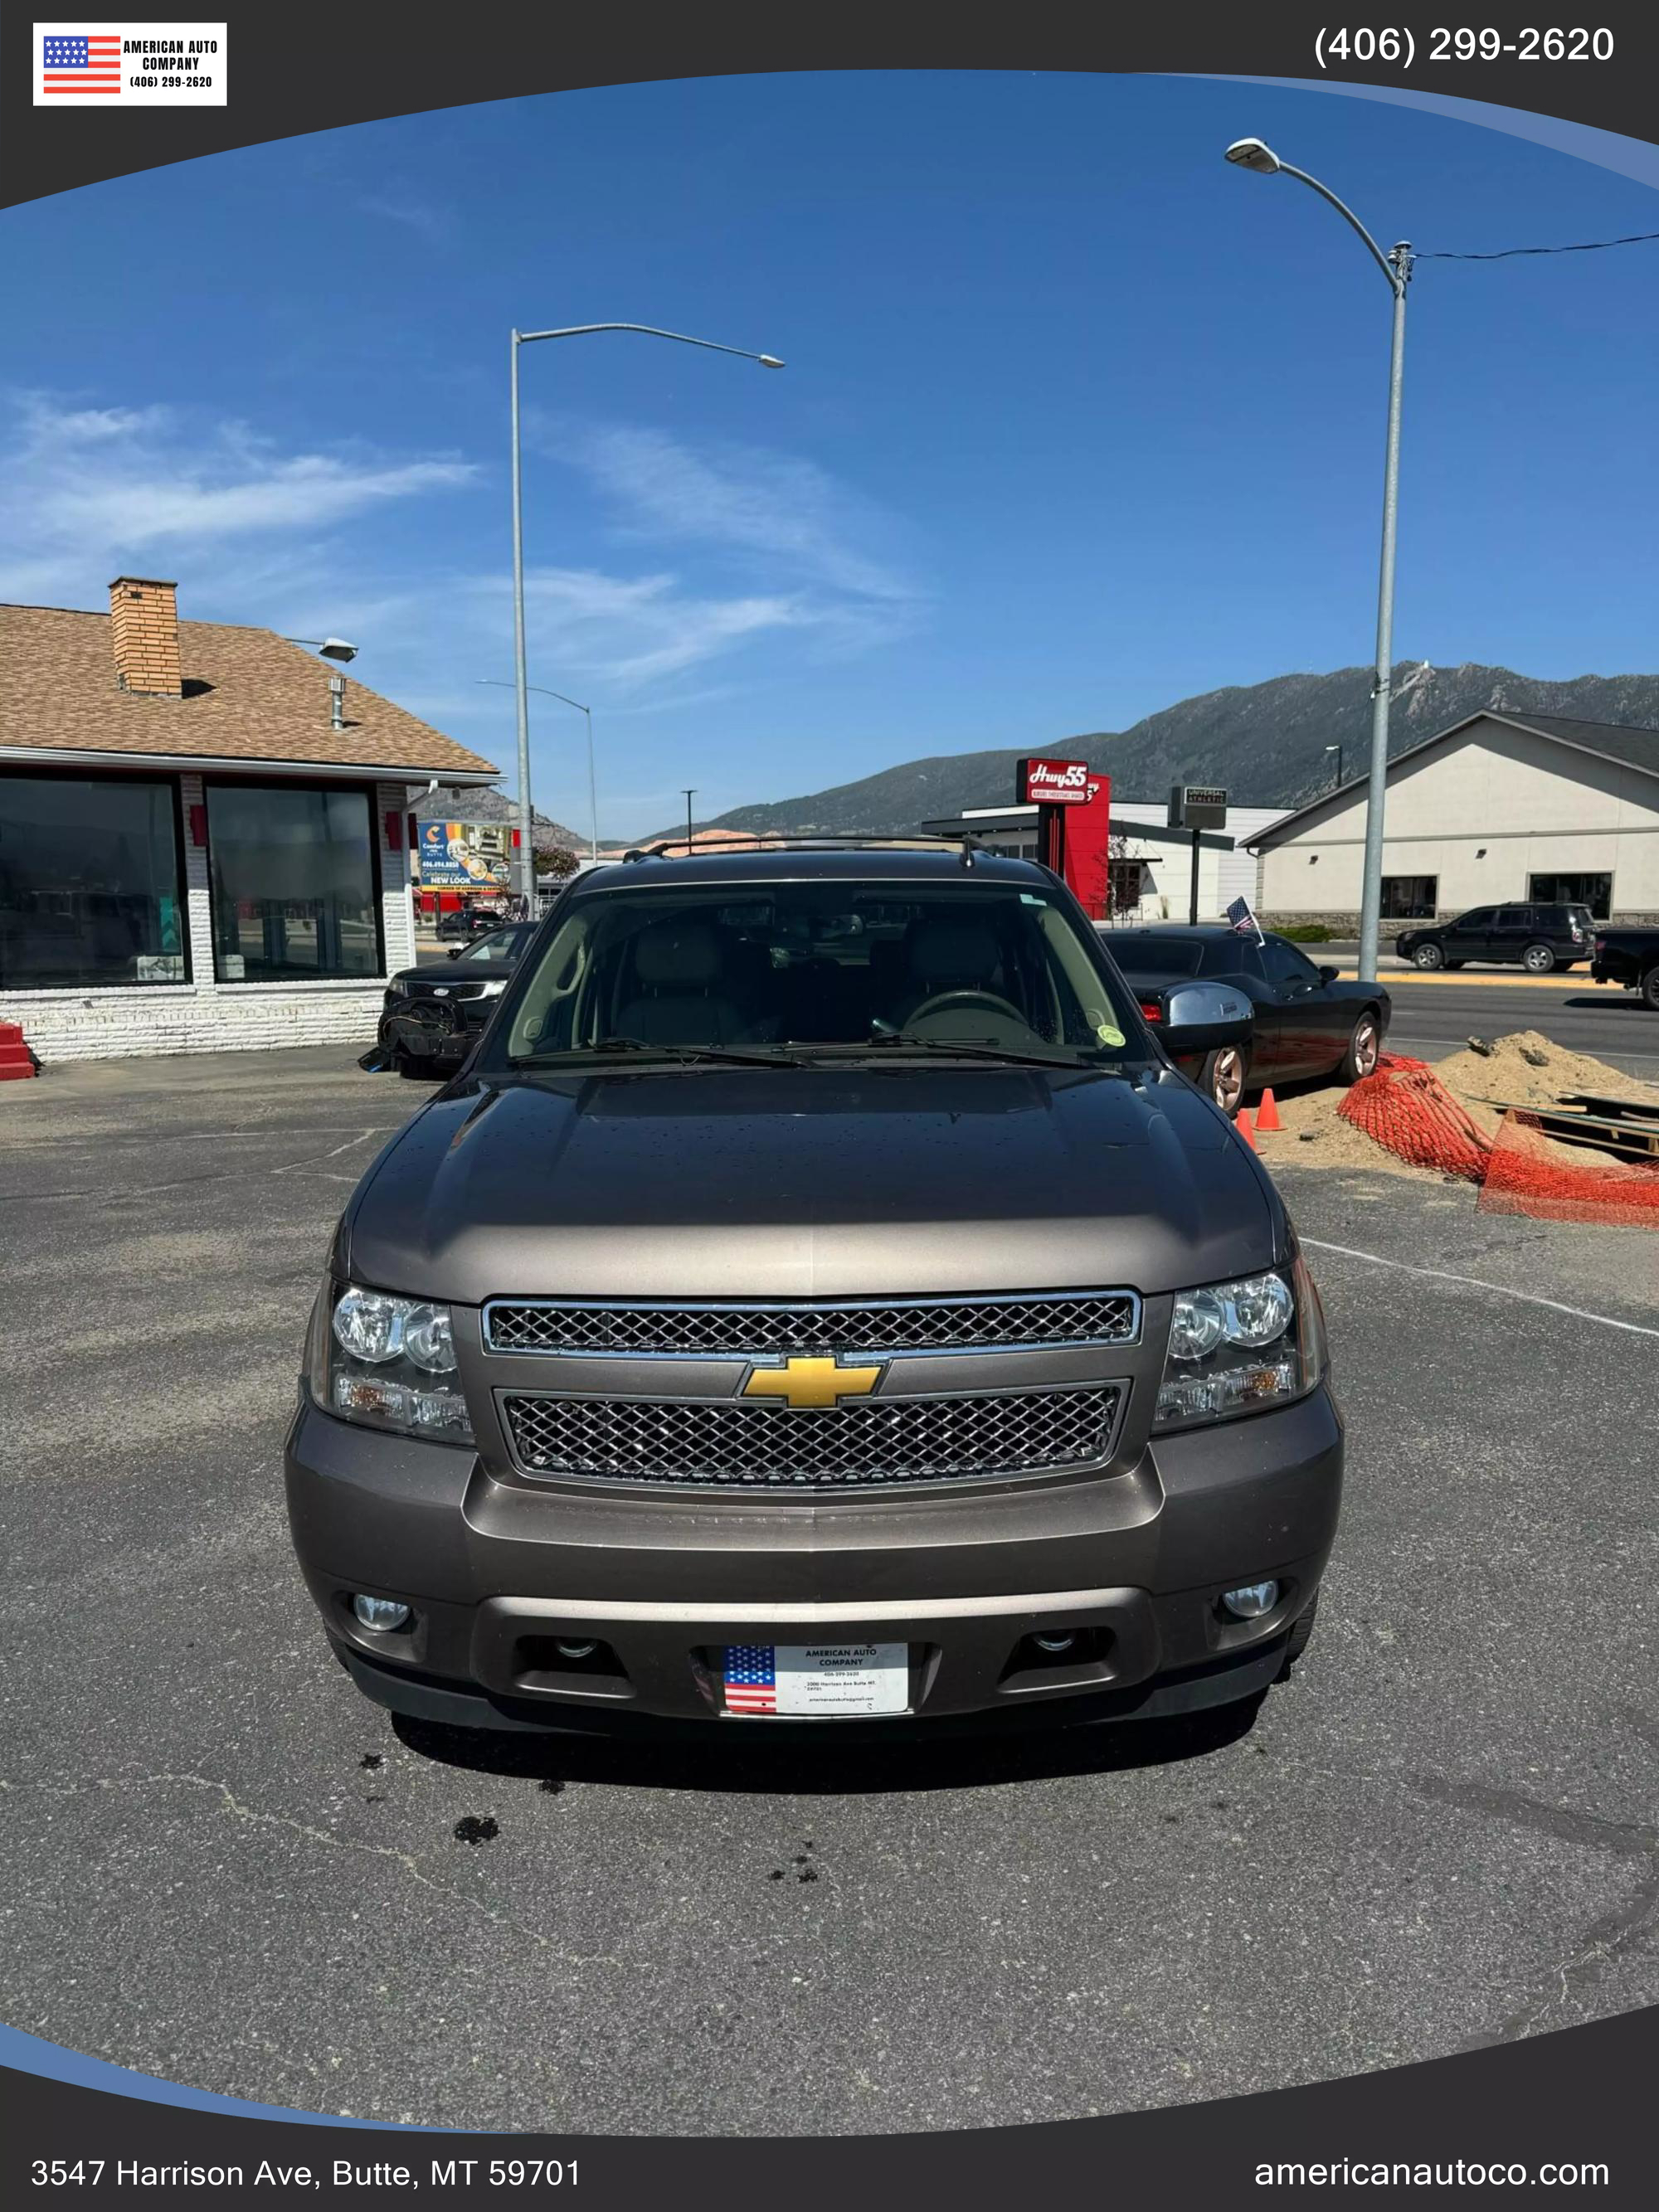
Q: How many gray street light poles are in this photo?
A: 3